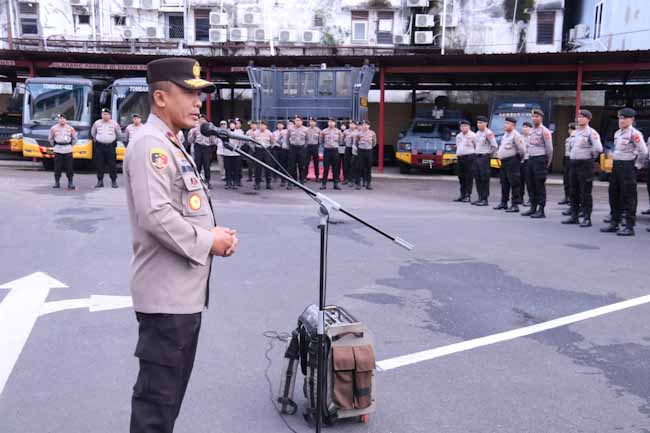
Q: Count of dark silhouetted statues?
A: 0